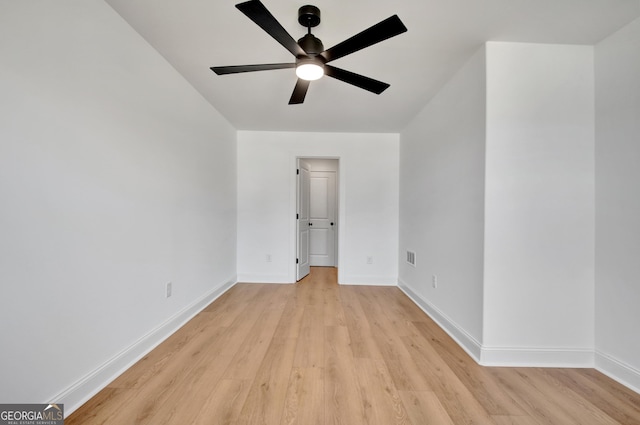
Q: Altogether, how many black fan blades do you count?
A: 5